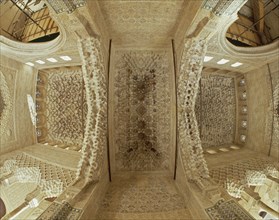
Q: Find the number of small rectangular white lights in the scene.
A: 7